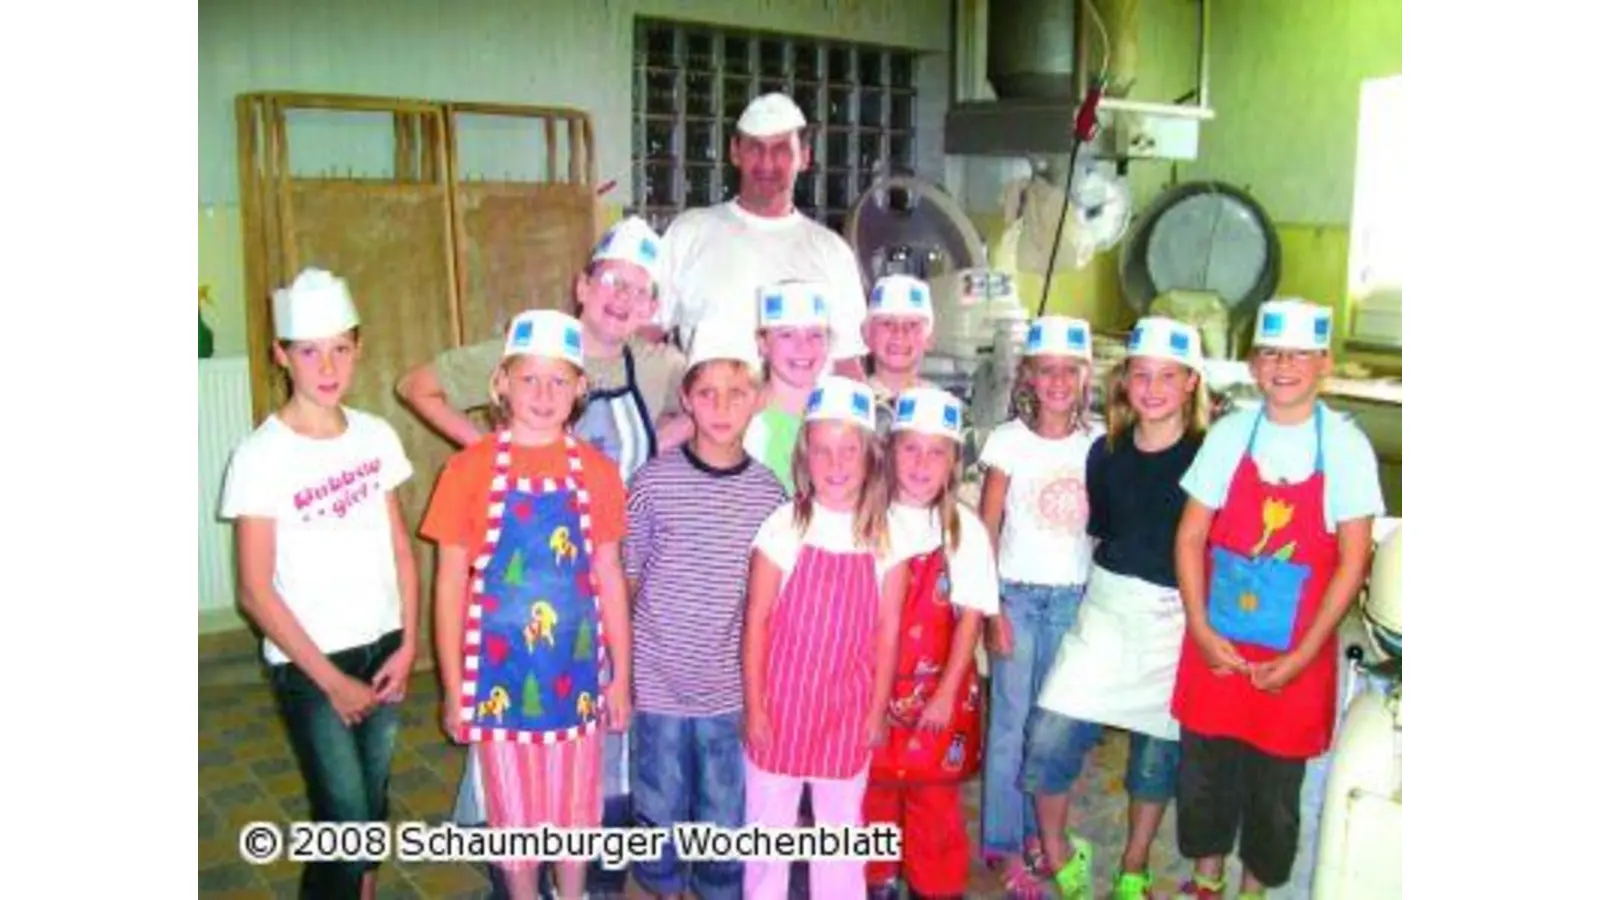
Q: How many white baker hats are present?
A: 12